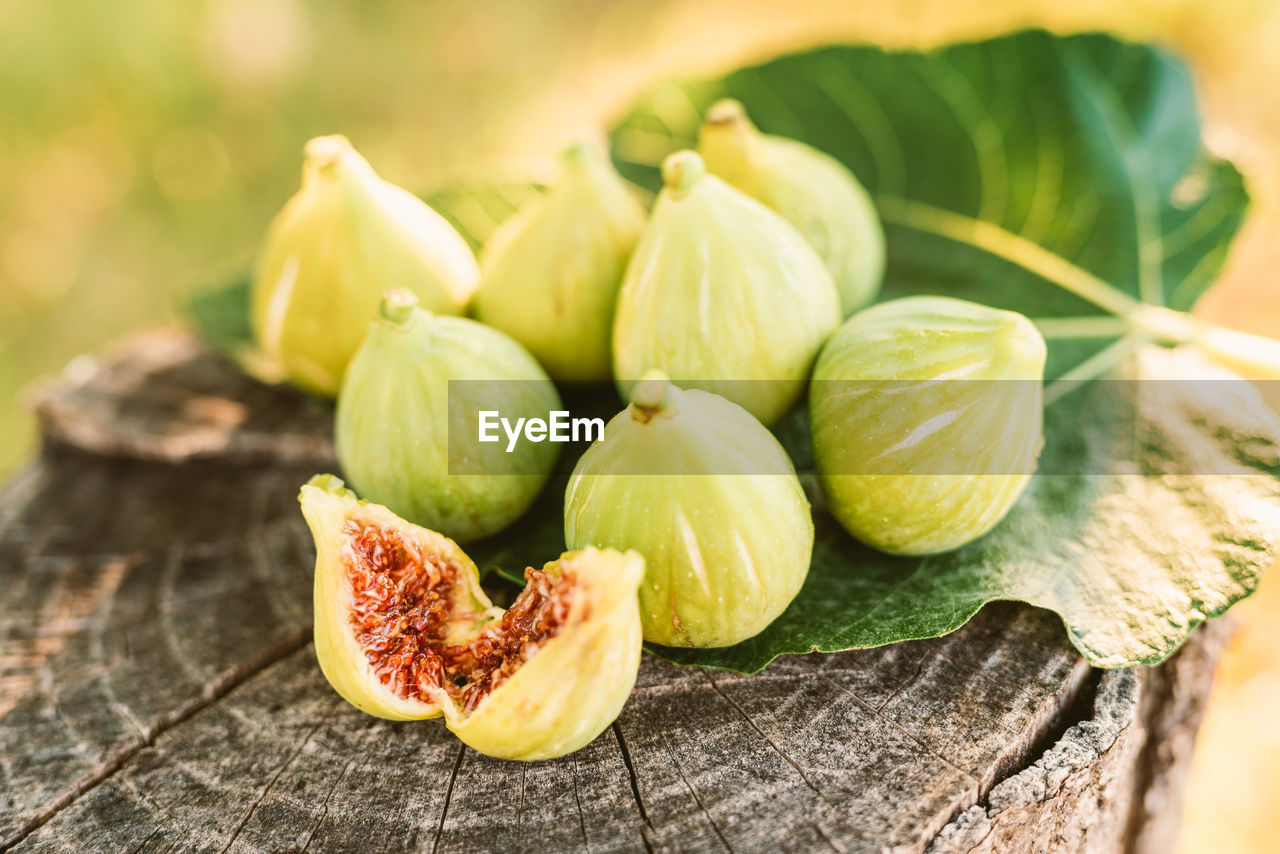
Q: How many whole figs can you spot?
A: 7